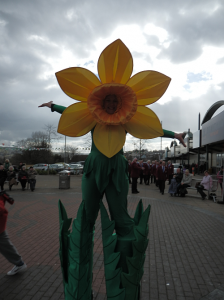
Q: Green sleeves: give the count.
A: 2